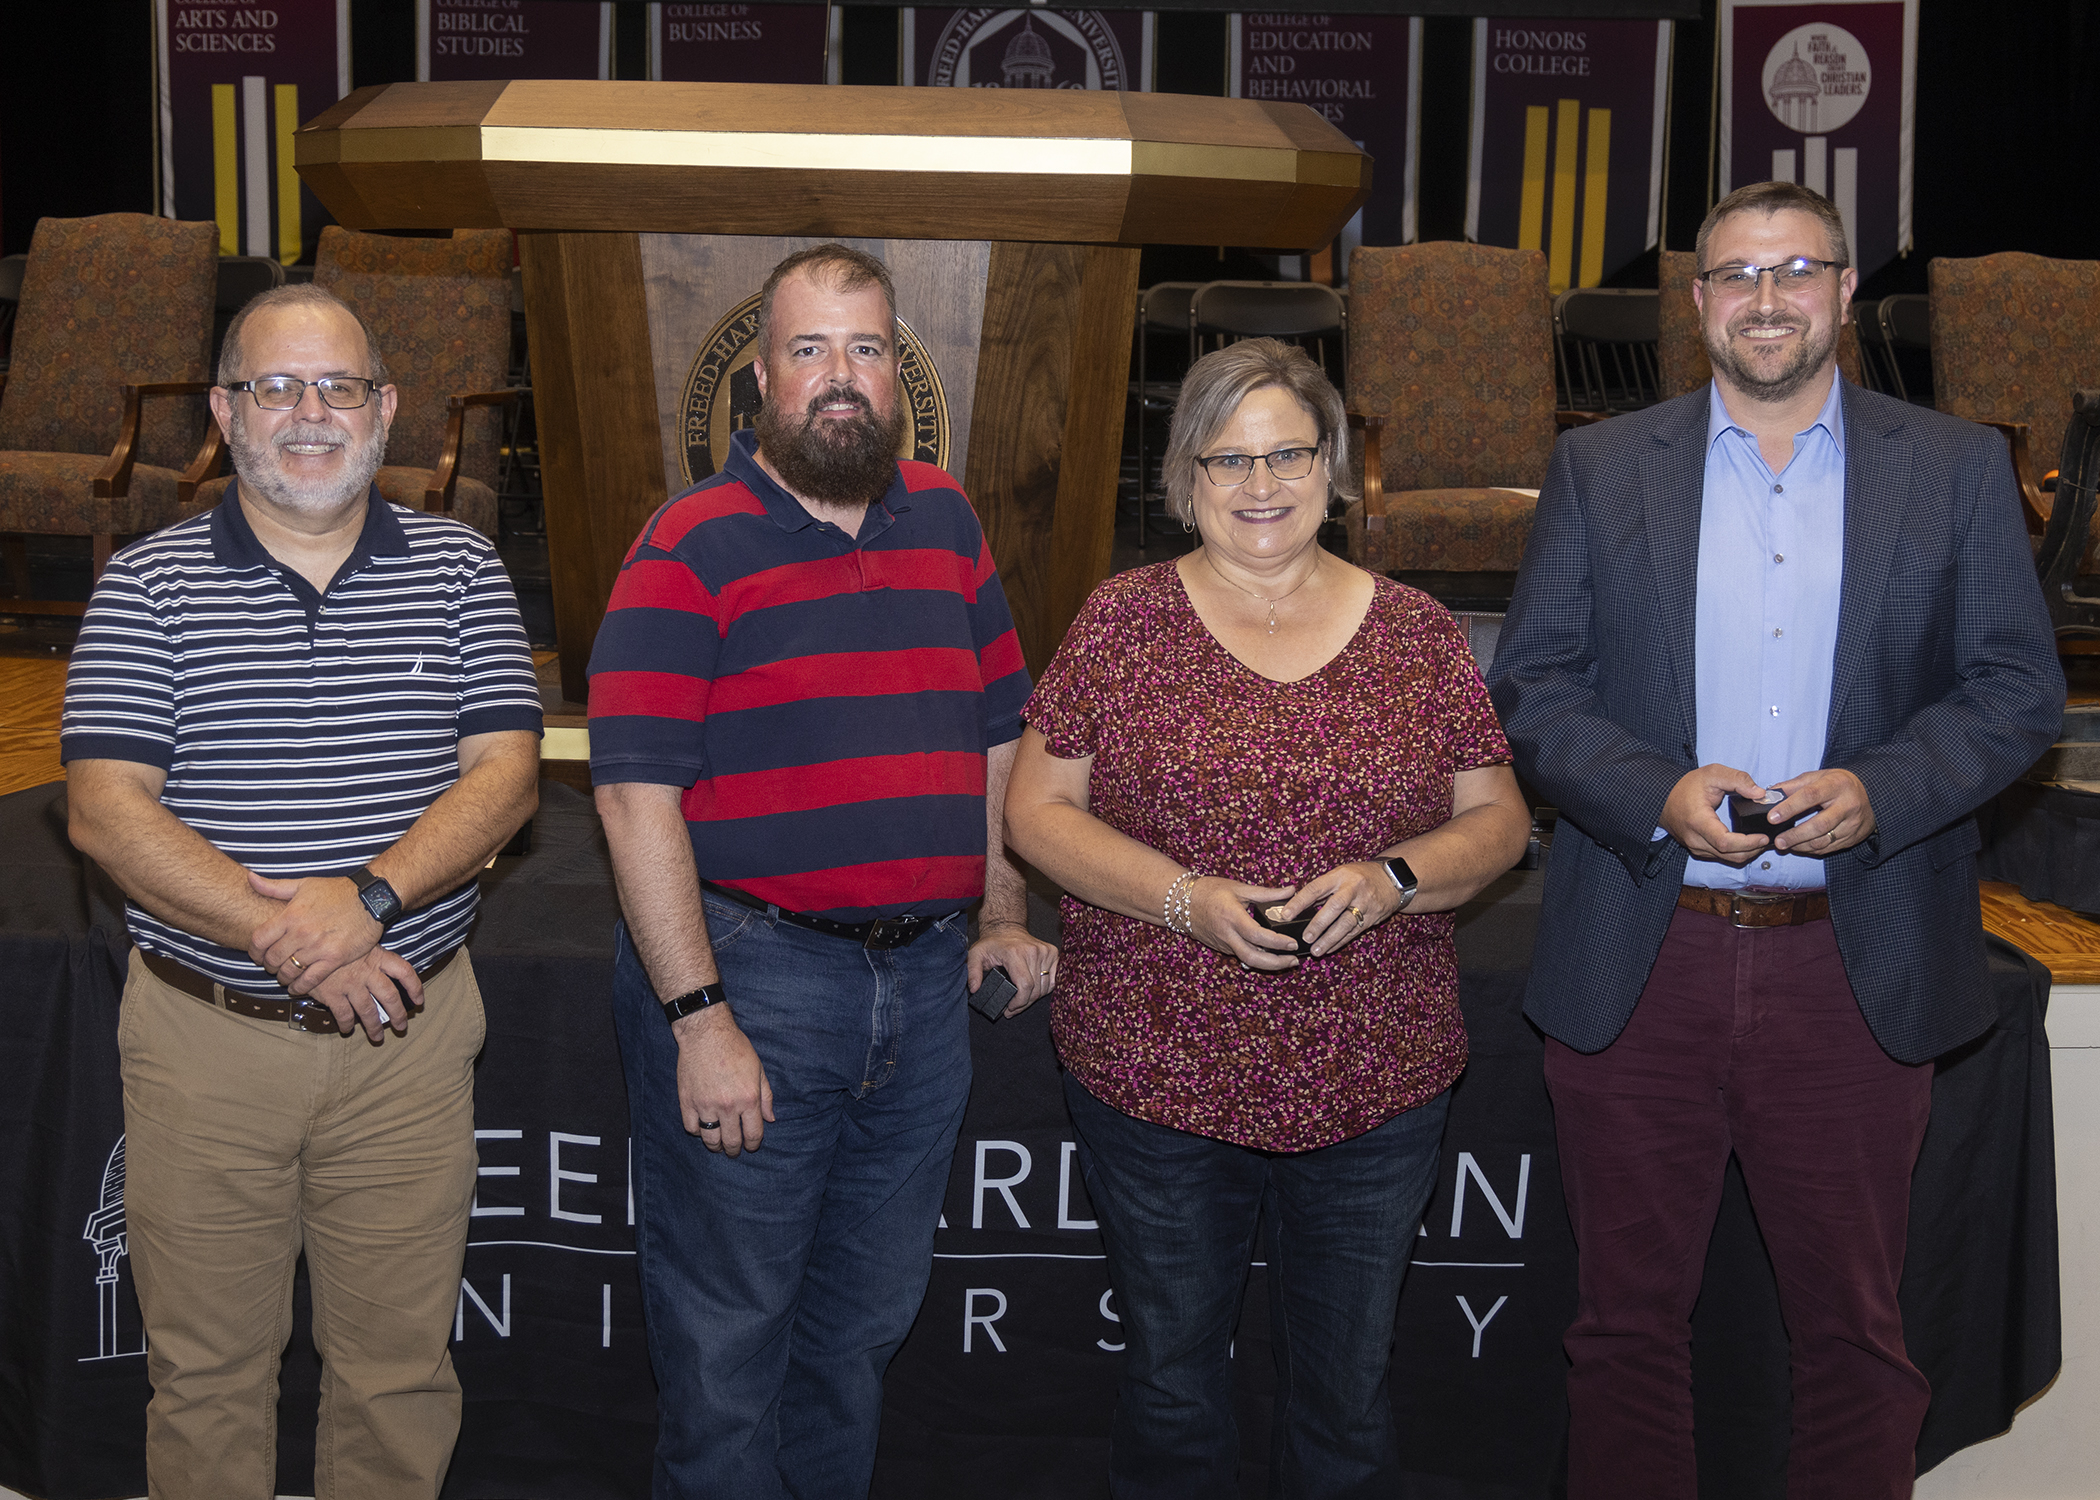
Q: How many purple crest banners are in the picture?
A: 7